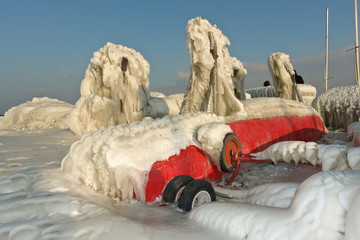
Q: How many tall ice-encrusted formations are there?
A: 3